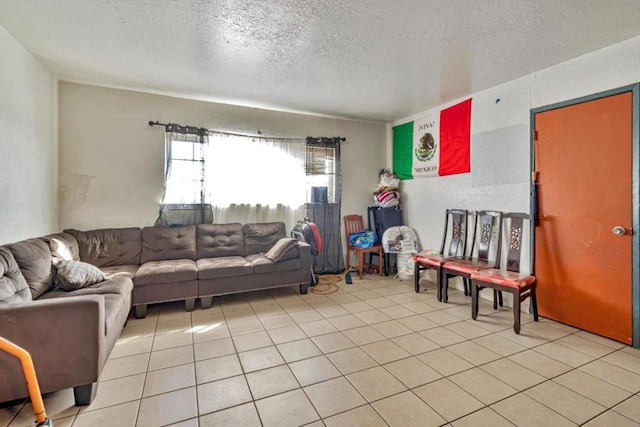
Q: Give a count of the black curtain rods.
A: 1